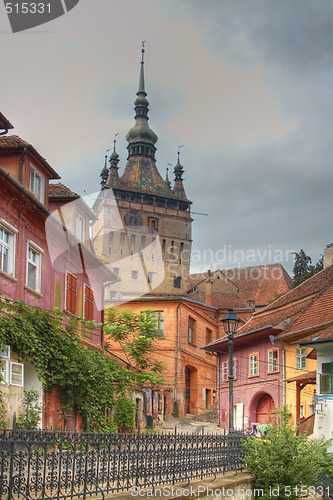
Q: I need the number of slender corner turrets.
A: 4